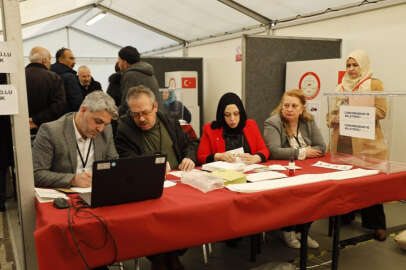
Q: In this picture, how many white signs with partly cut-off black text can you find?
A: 2